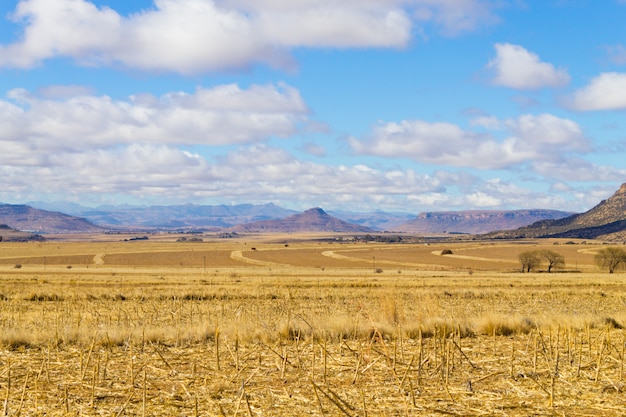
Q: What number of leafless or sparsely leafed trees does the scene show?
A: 3